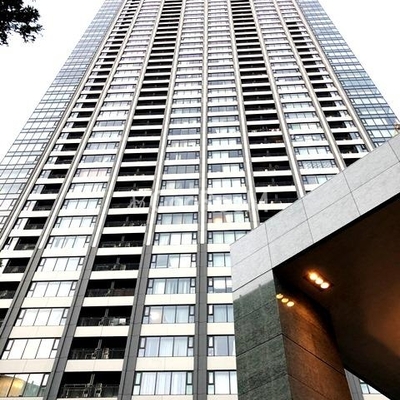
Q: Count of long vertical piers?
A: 9